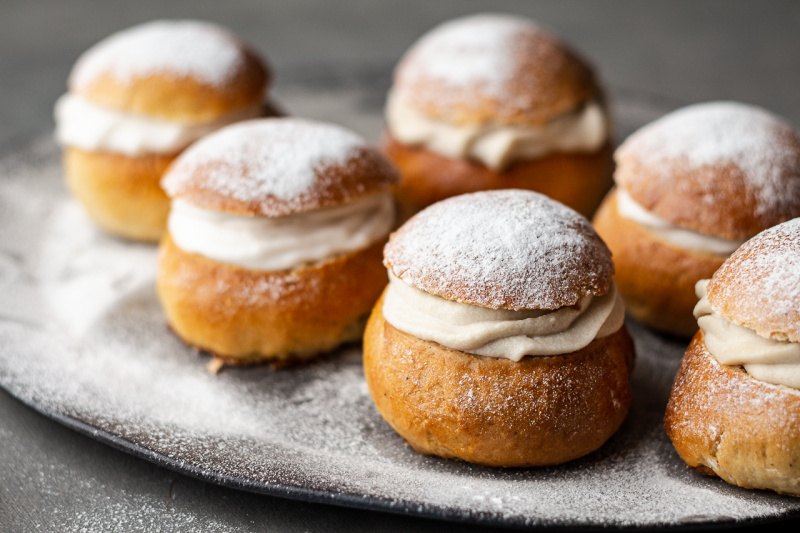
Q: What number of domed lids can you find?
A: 6